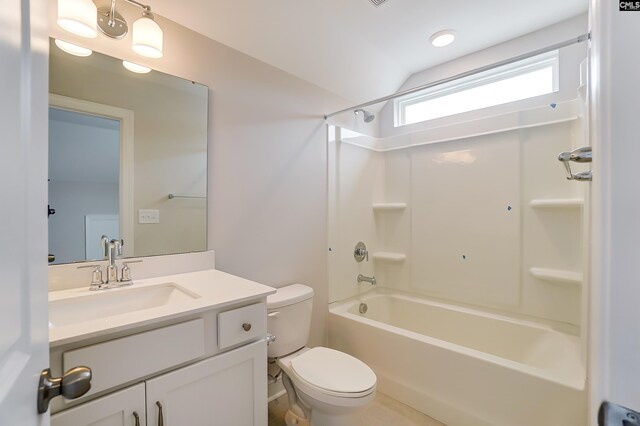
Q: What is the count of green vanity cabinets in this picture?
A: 0